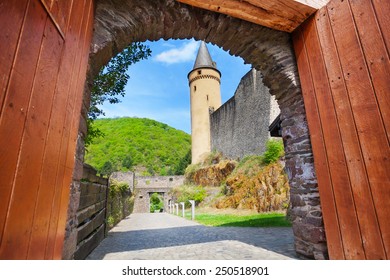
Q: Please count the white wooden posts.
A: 5